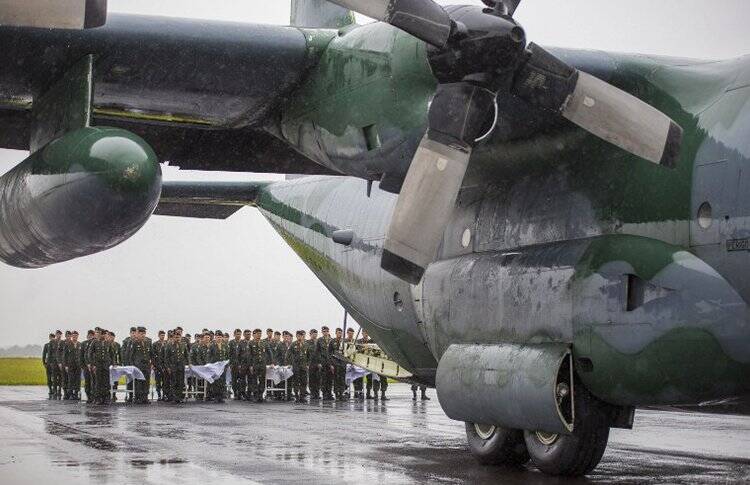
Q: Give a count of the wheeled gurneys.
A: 4